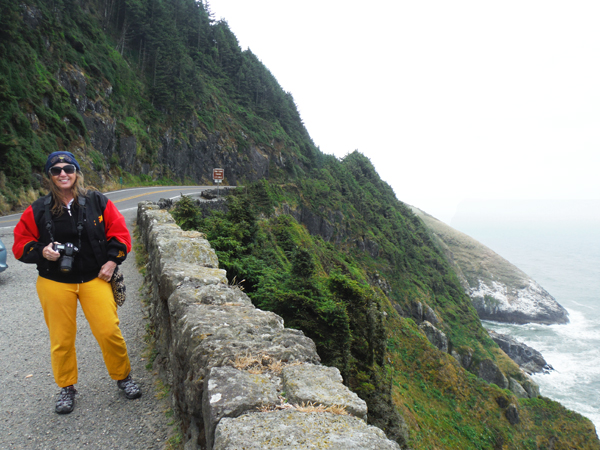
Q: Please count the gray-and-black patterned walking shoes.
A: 2